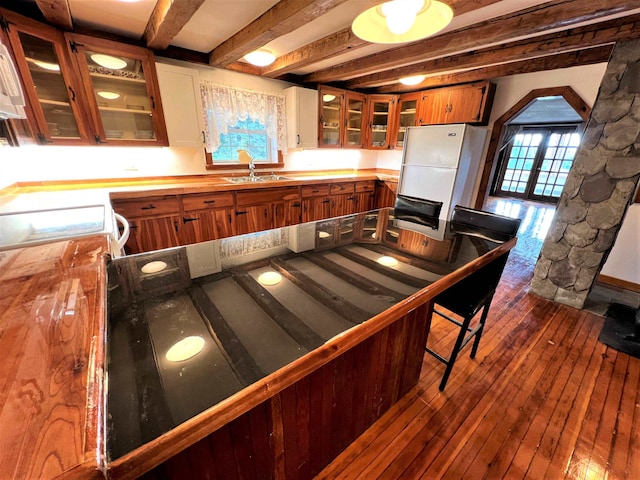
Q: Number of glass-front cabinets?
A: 6